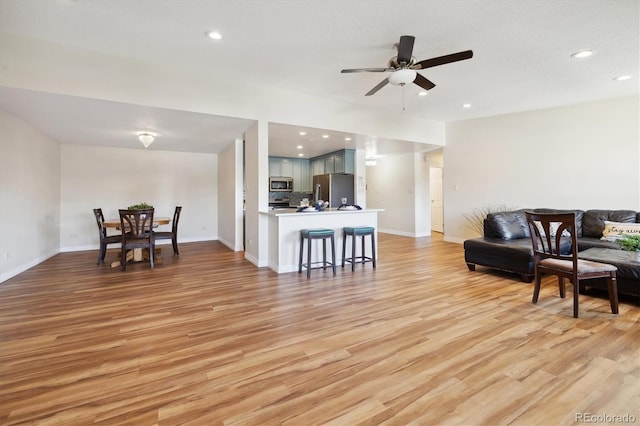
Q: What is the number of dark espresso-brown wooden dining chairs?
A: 4